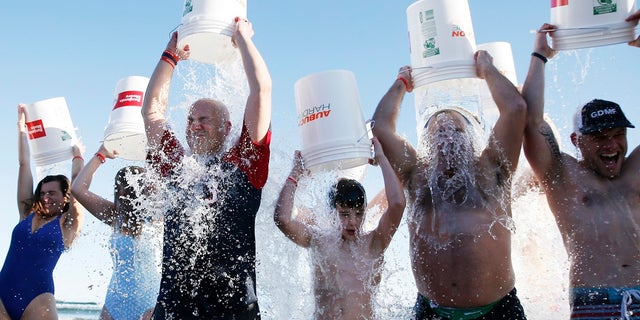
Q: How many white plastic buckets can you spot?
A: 7